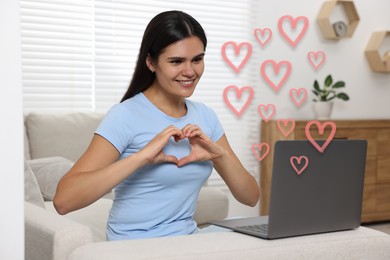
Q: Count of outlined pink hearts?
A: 12